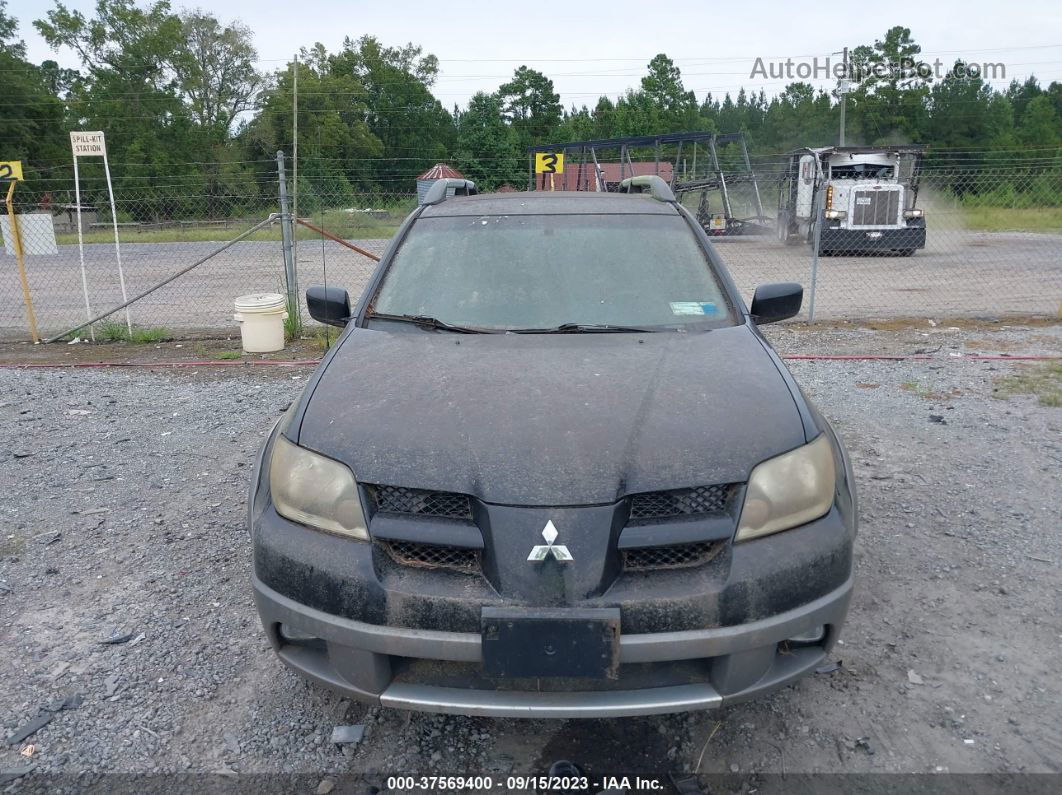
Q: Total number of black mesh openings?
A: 4